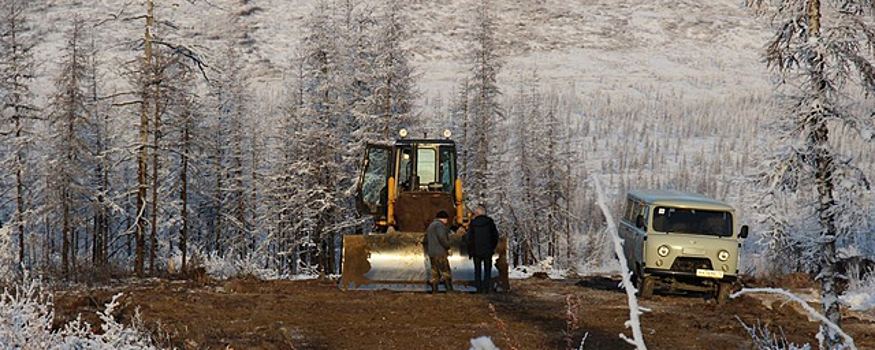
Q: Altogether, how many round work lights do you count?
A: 2